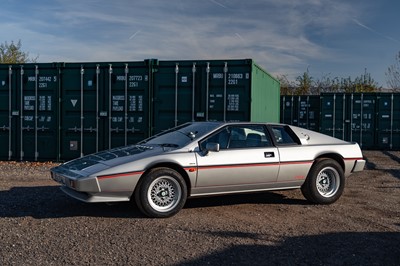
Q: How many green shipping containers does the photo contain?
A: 6